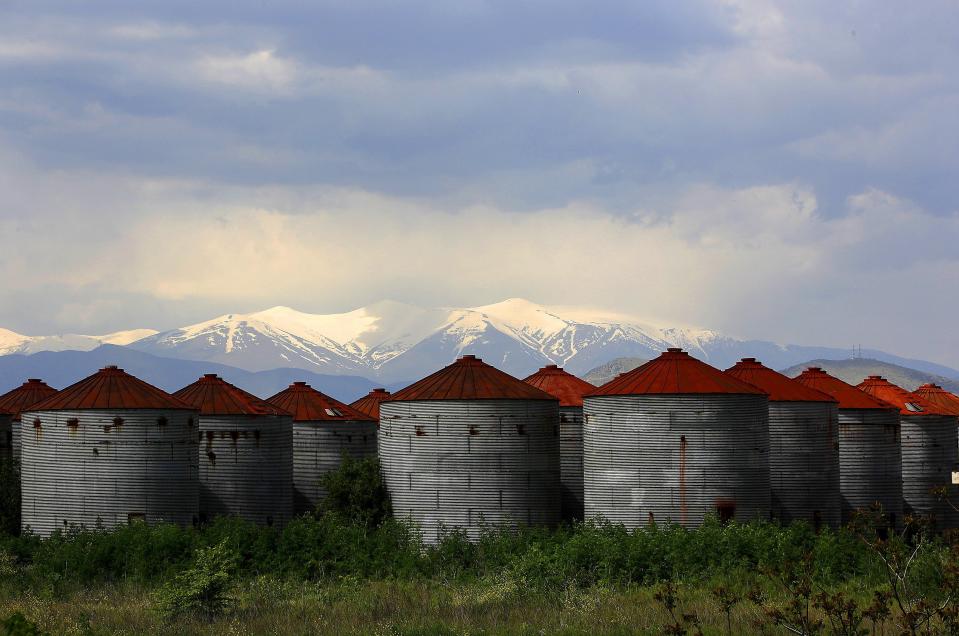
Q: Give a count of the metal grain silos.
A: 12